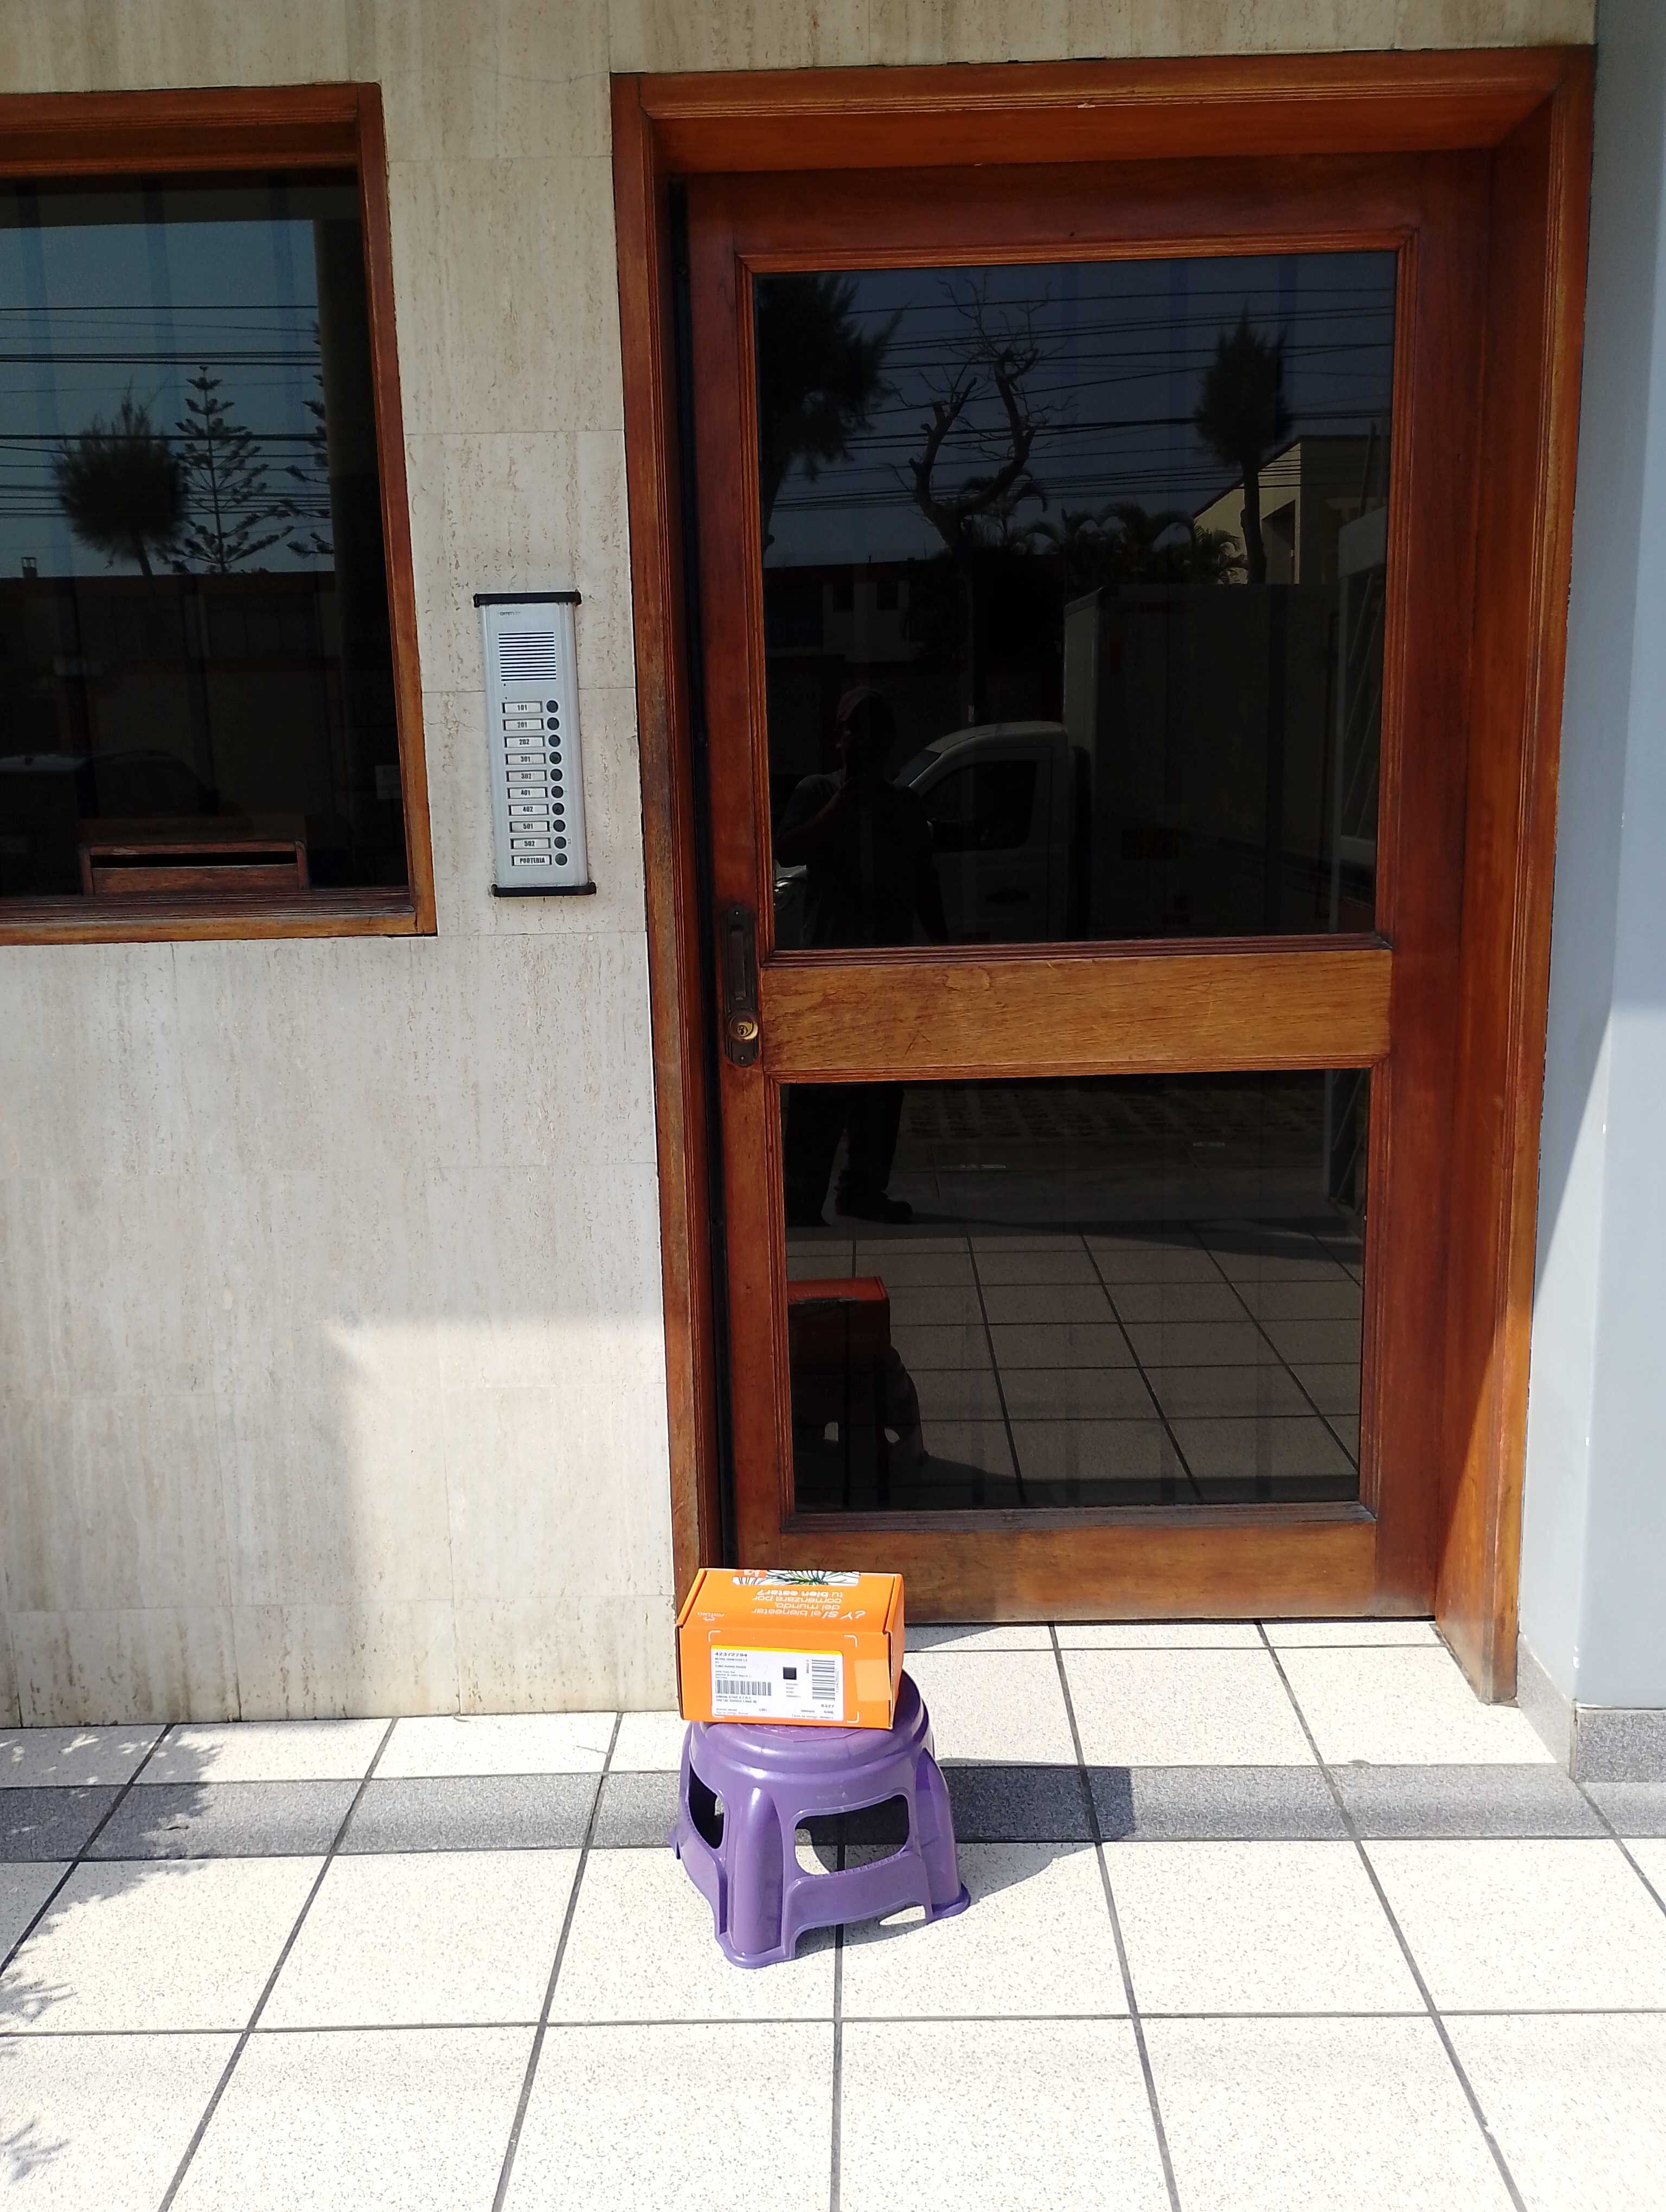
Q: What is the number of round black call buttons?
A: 10